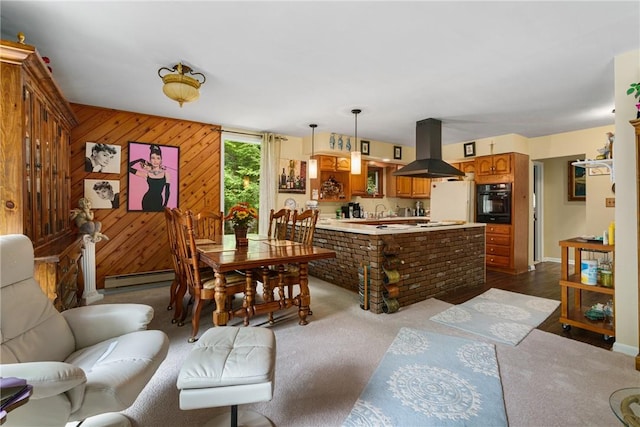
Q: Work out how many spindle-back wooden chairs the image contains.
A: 5